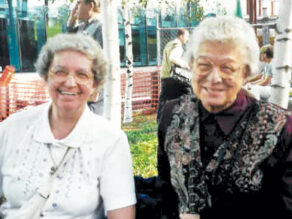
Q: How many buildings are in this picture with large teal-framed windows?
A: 1